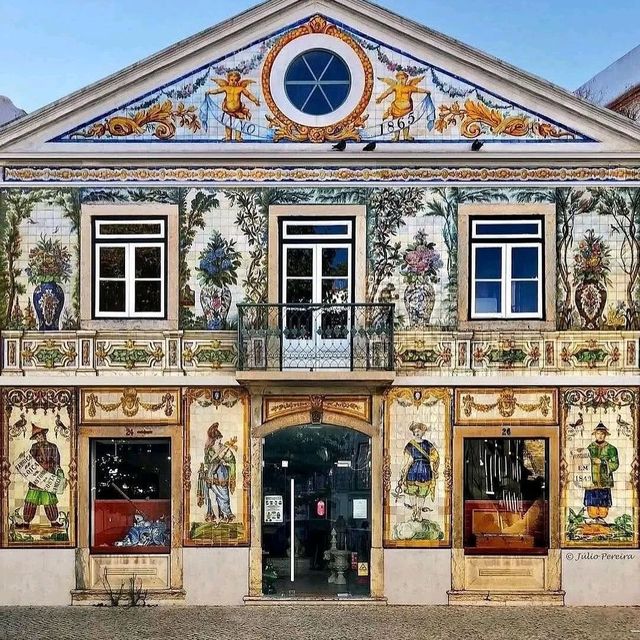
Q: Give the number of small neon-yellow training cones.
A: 0